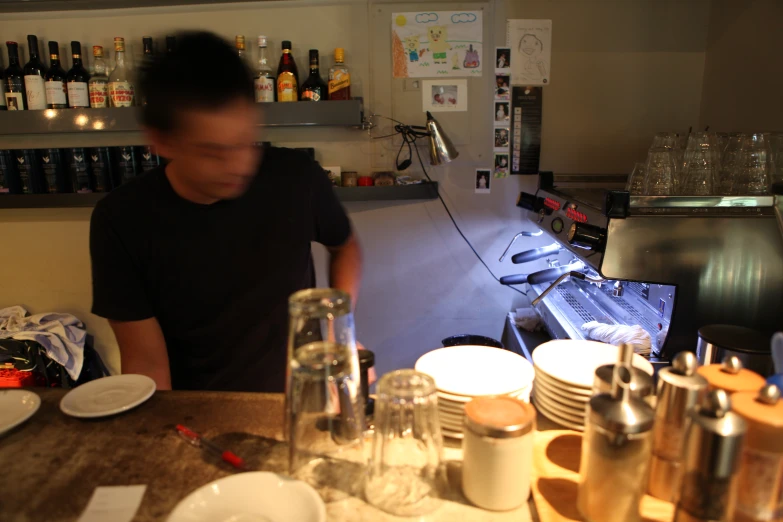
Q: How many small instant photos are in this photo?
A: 6